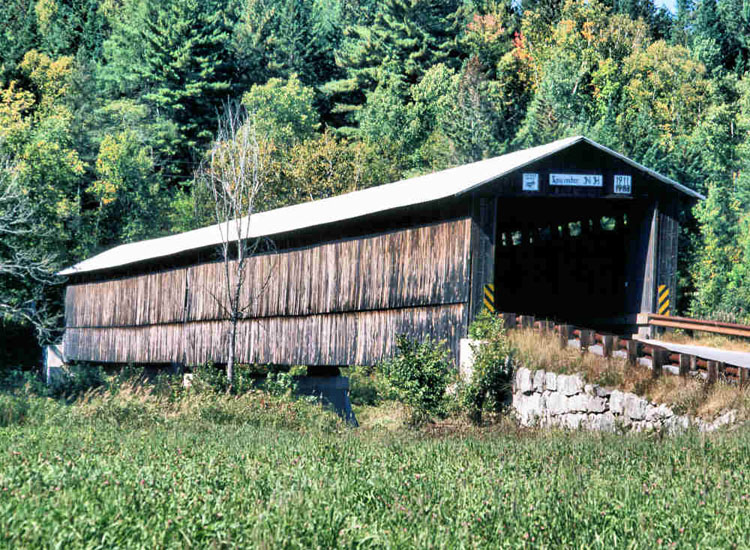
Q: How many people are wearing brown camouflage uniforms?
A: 0